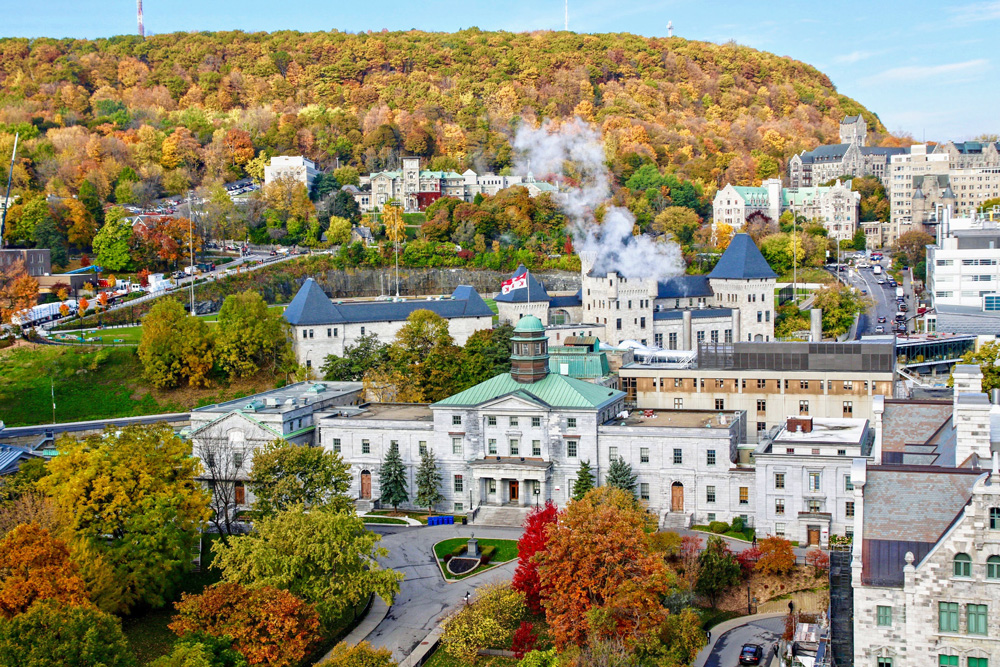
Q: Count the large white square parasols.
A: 0